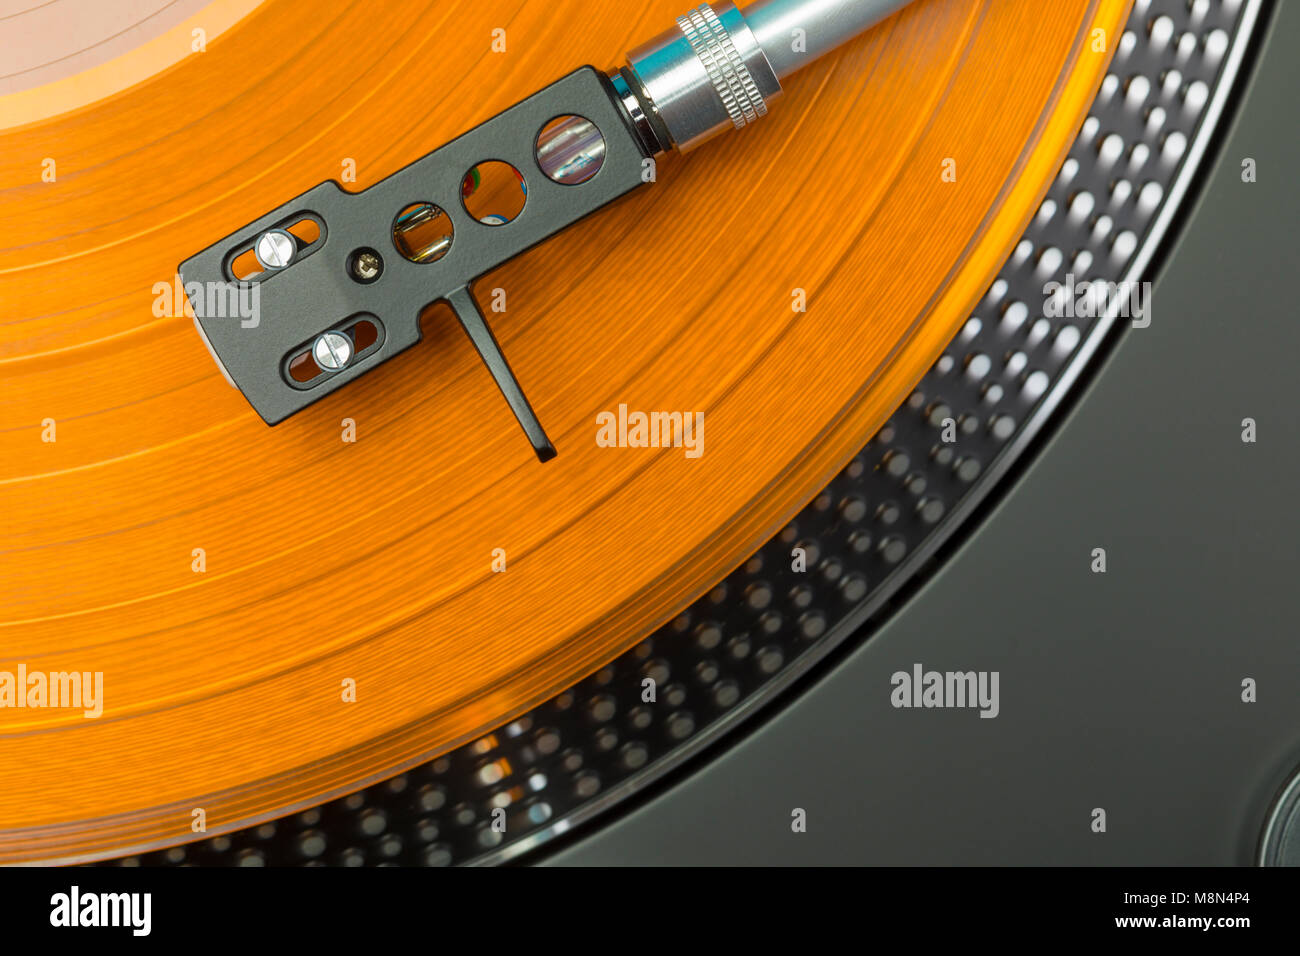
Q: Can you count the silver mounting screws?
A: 2